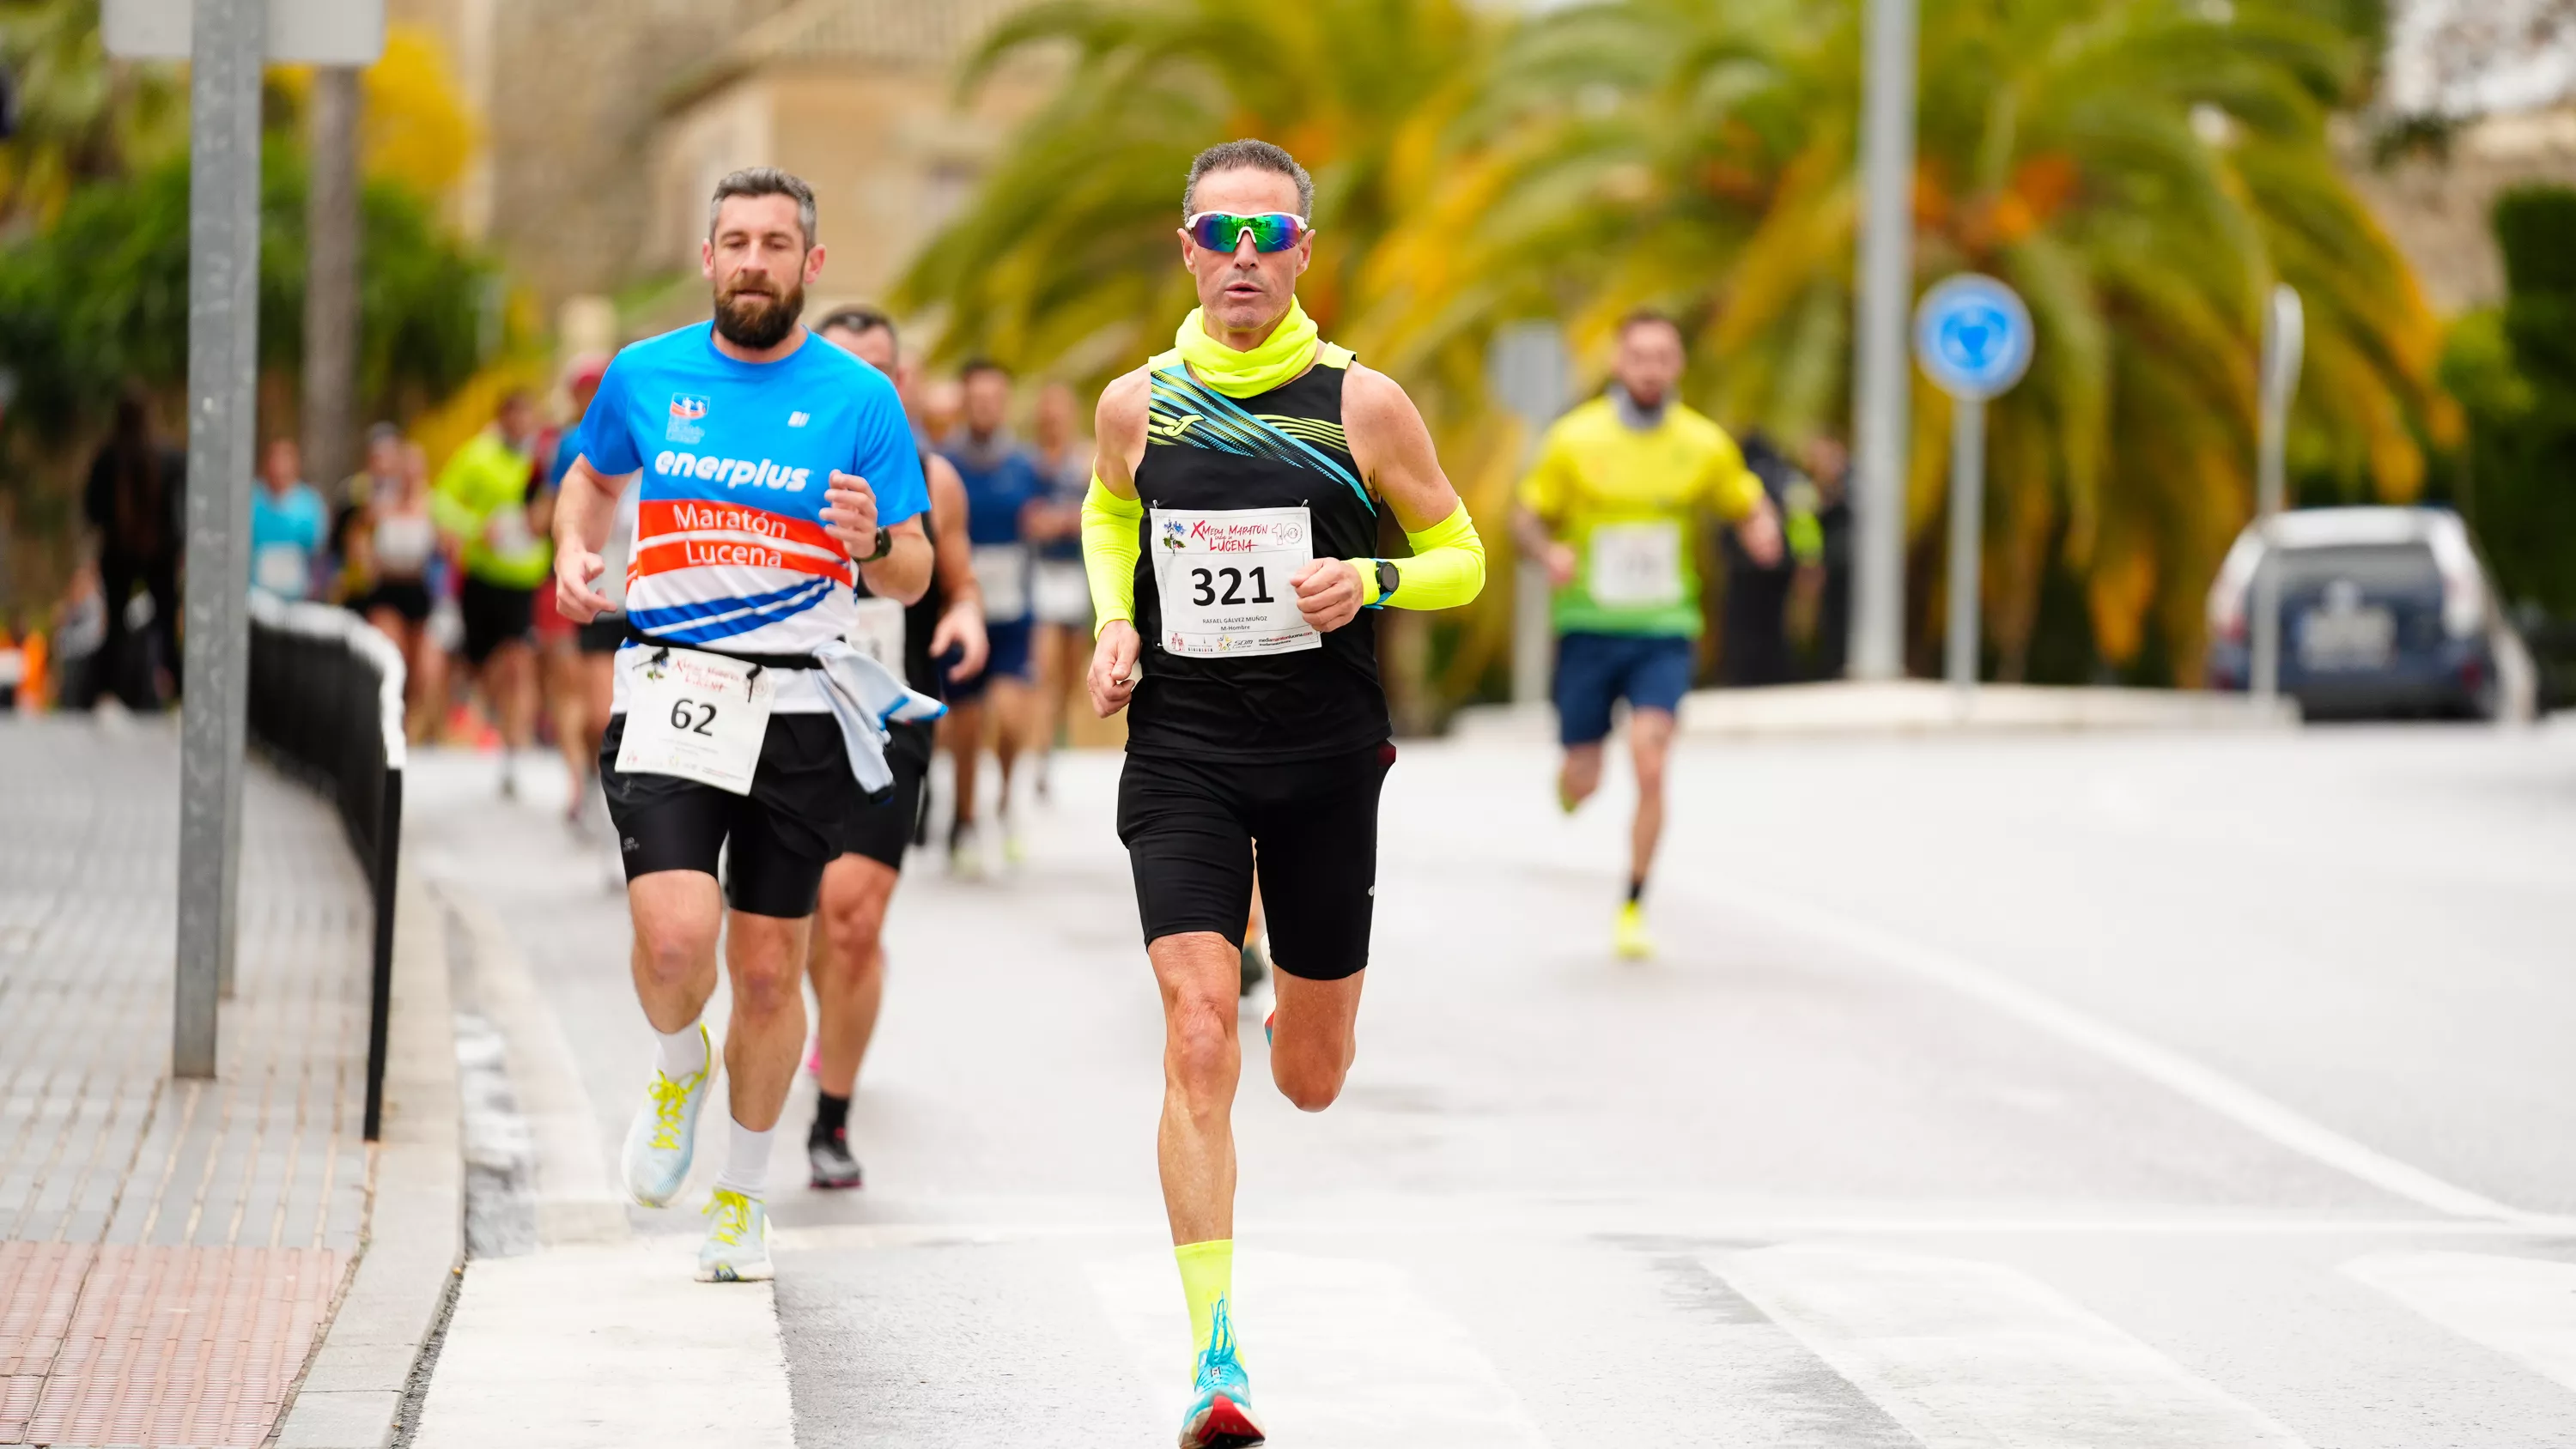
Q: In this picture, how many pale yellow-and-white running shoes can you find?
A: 2